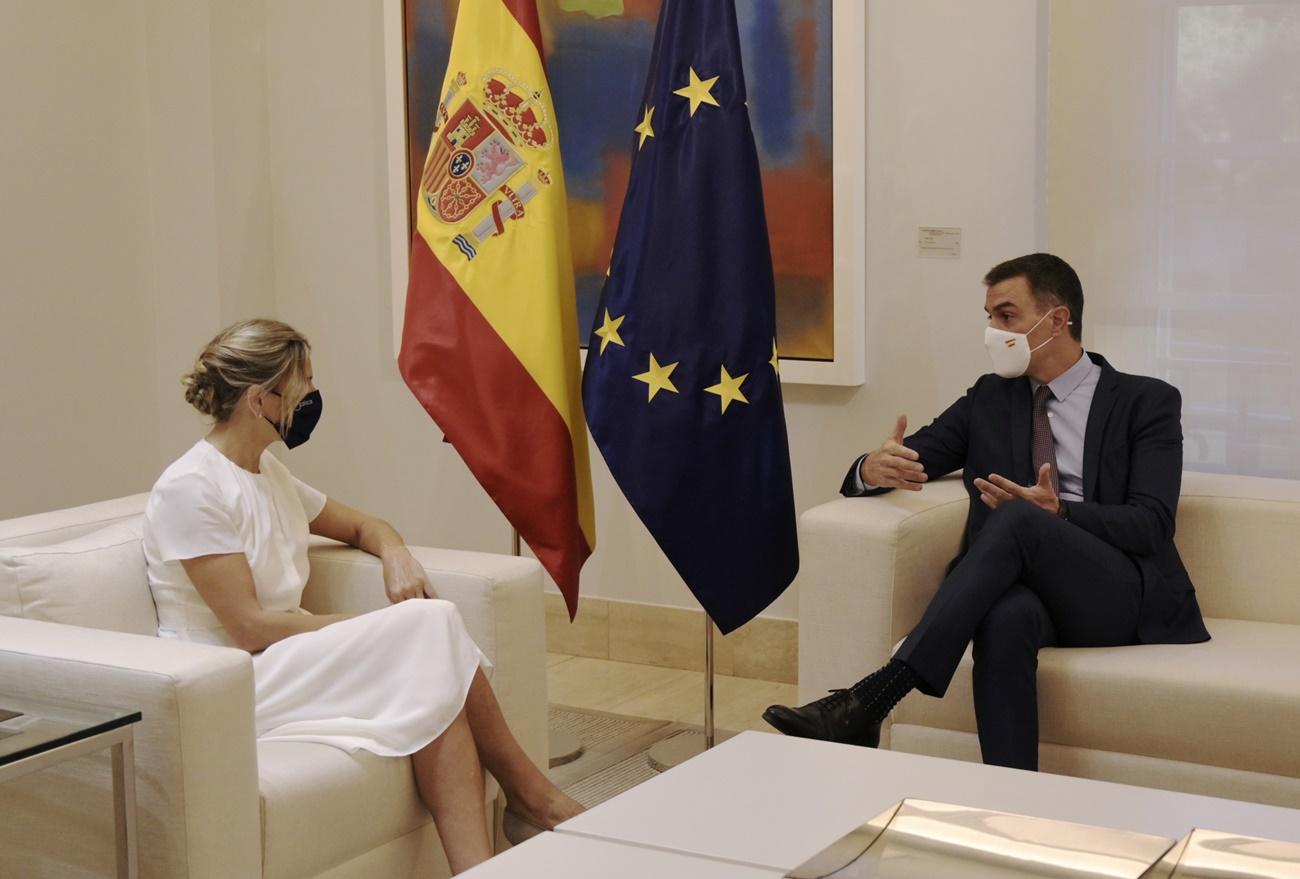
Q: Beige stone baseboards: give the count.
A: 1